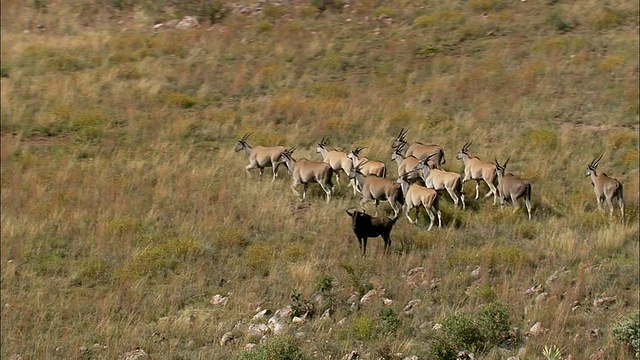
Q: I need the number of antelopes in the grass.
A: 12